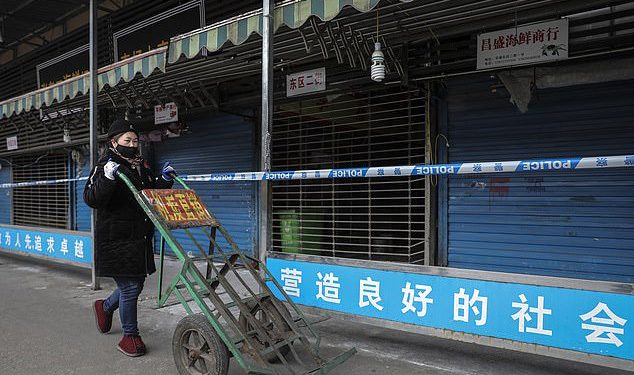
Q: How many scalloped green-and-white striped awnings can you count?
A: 2